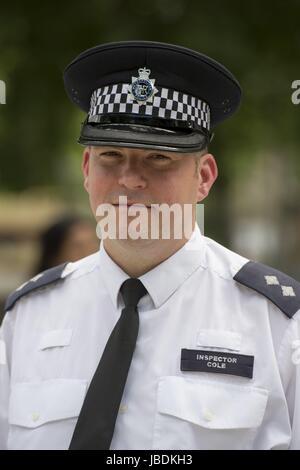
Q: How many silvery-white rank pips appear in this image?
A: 4